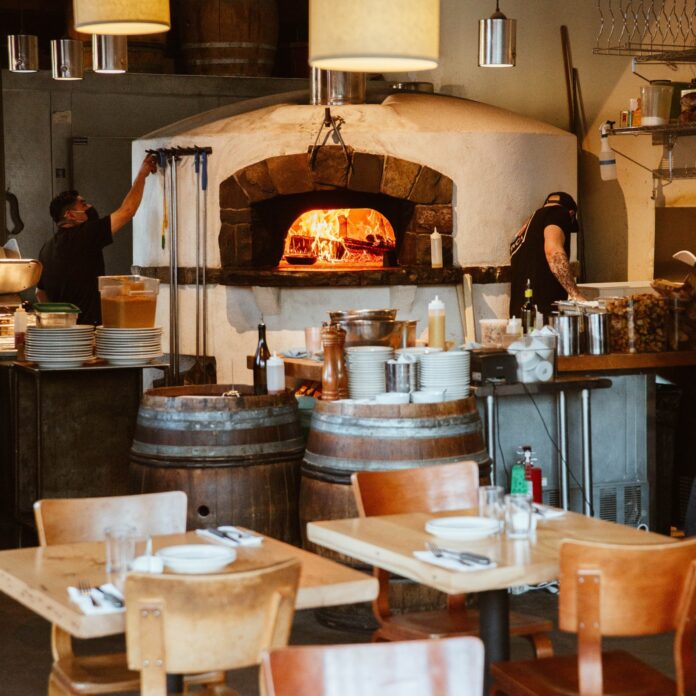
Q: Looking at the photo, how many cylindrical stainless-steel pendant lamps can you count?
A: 4